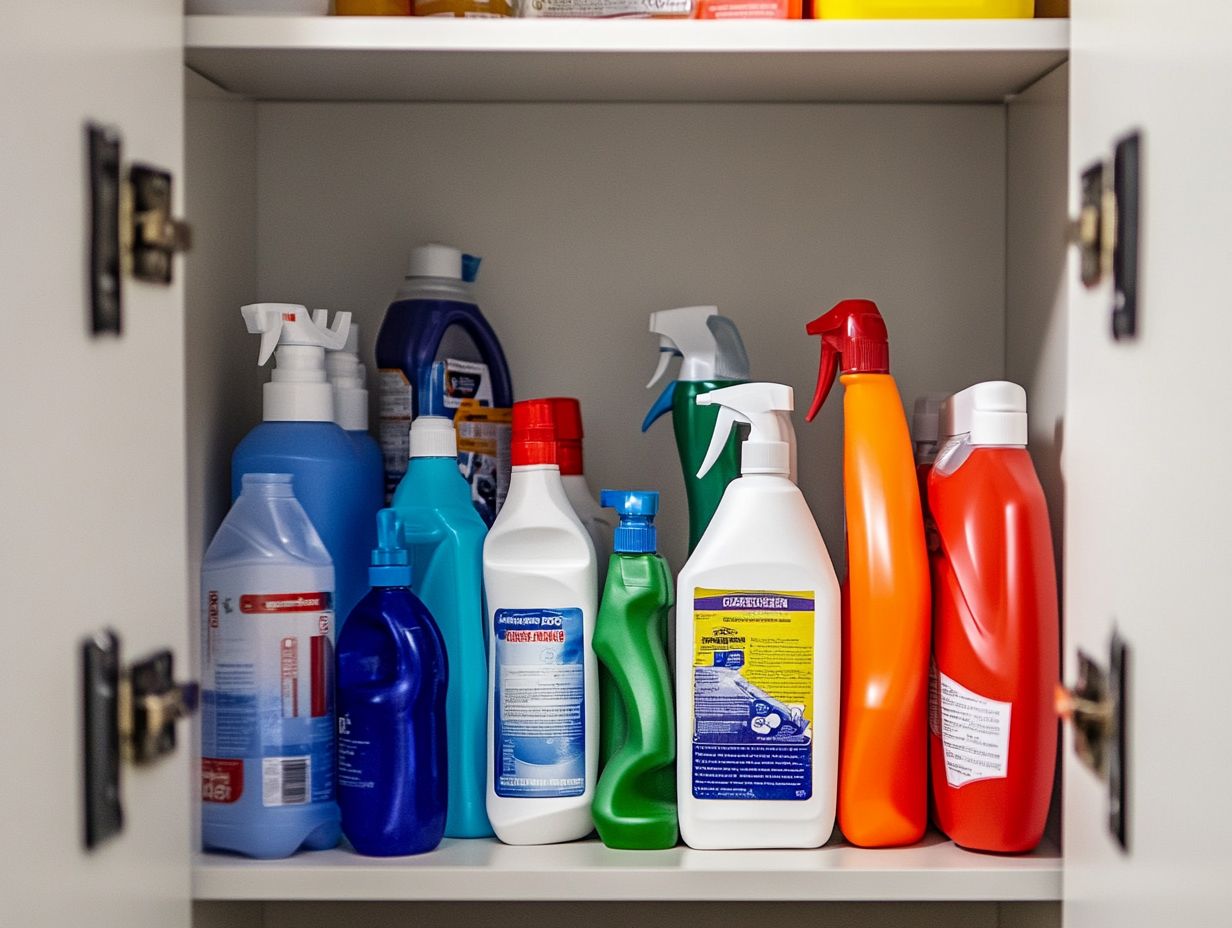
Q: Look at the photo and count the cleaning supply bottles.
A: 14